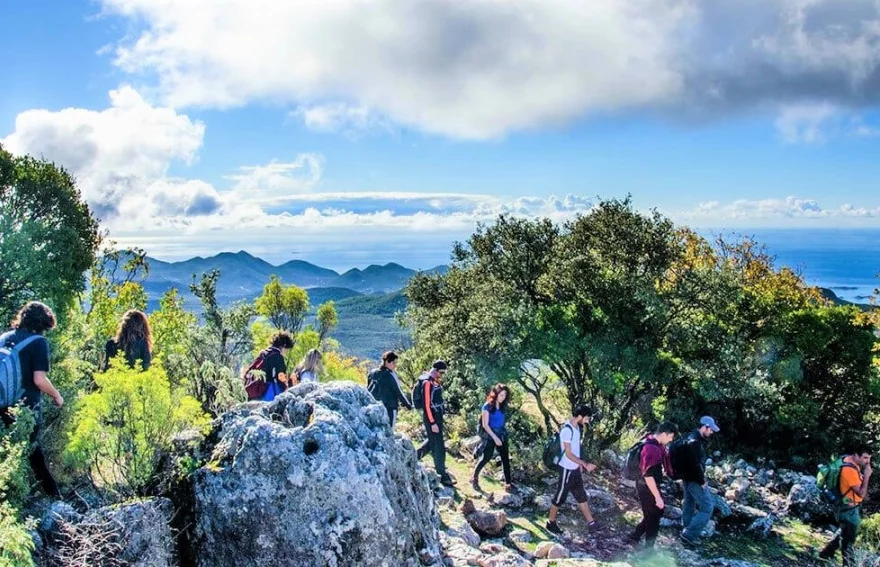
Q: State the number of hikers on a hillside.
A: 11